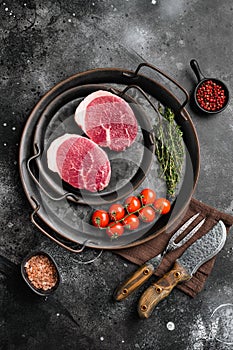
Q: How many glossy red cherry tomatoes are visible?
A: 8